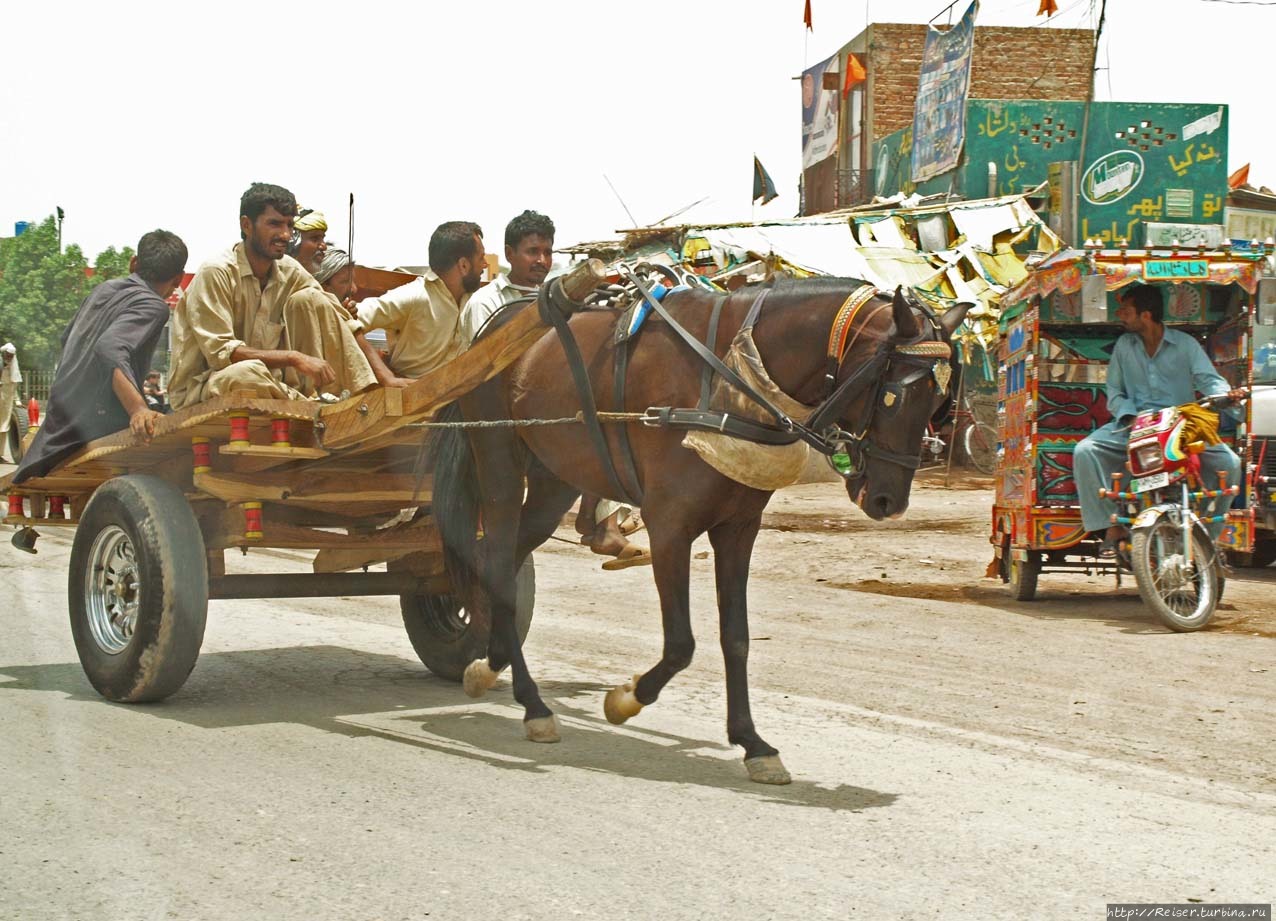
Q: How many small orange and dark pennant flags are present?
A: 5